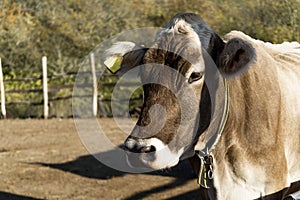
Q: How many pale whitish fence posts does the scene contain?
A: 3